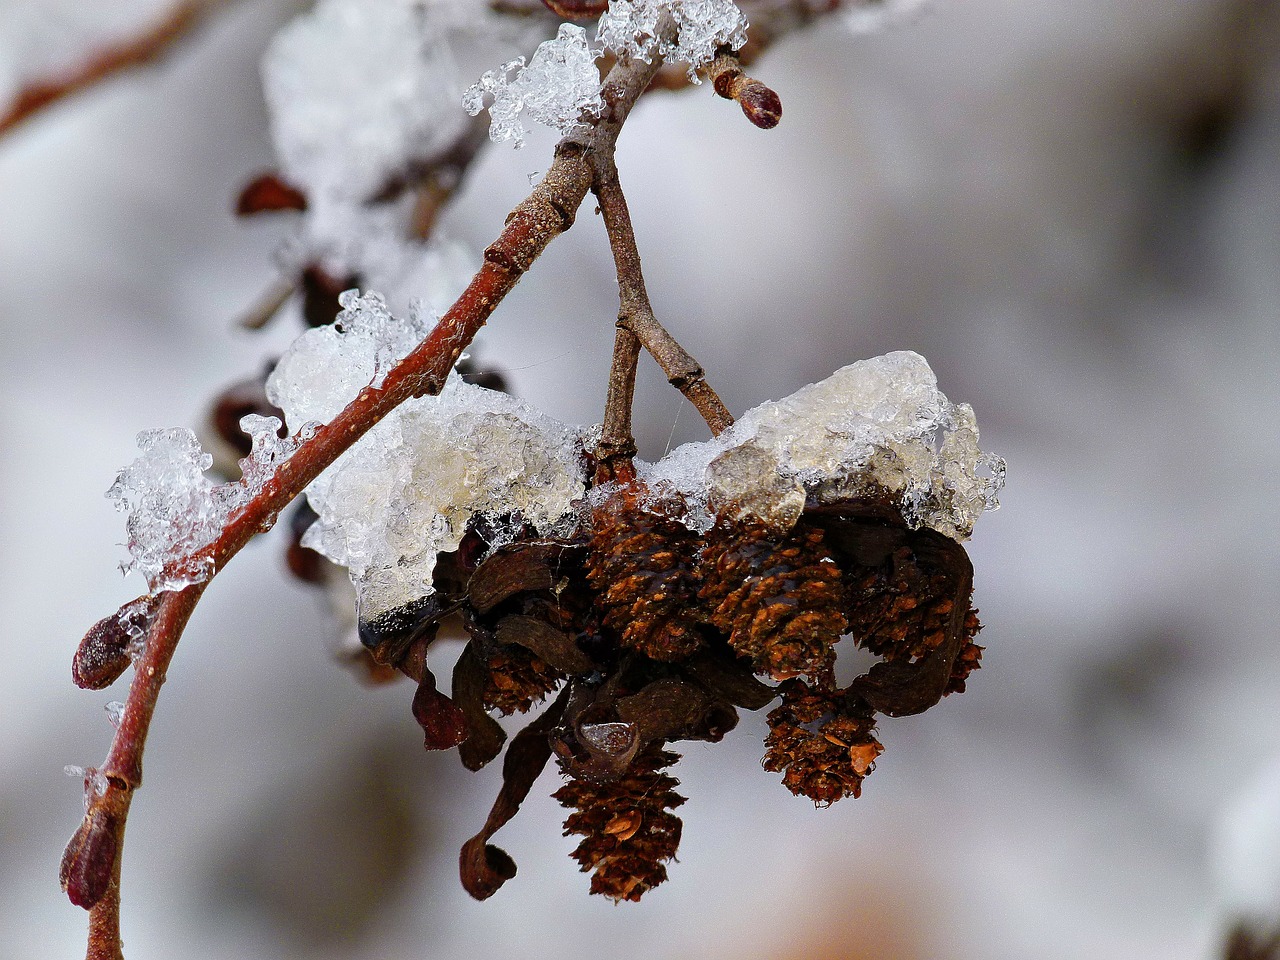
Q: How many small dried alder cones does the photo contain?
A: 6